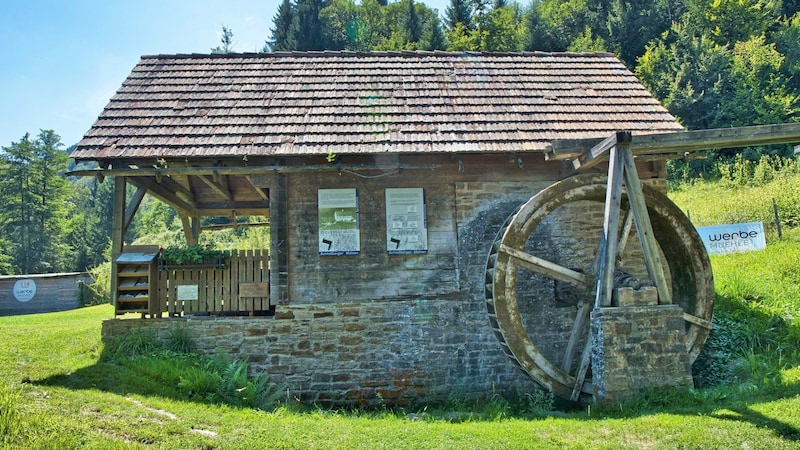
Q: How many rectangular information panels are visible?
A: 2